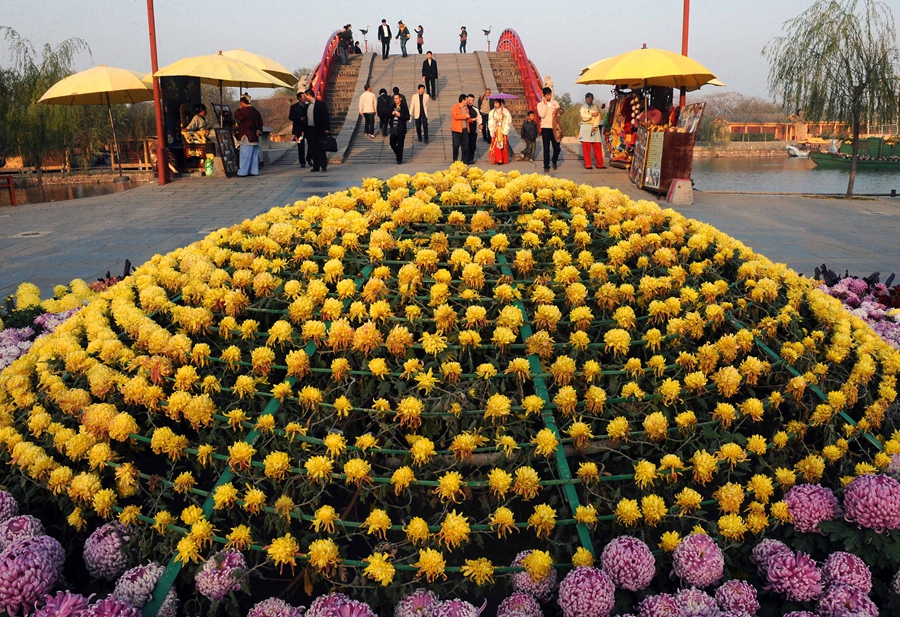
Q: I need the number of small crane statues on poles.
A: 2